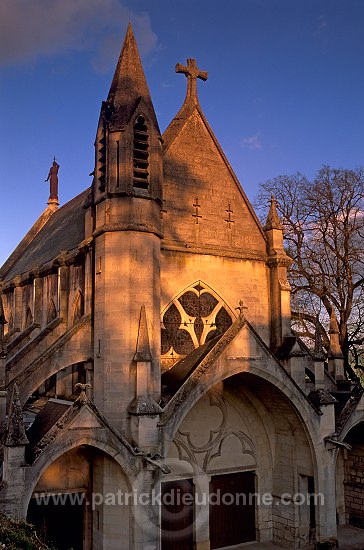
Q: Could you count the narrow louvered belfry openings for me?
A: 2